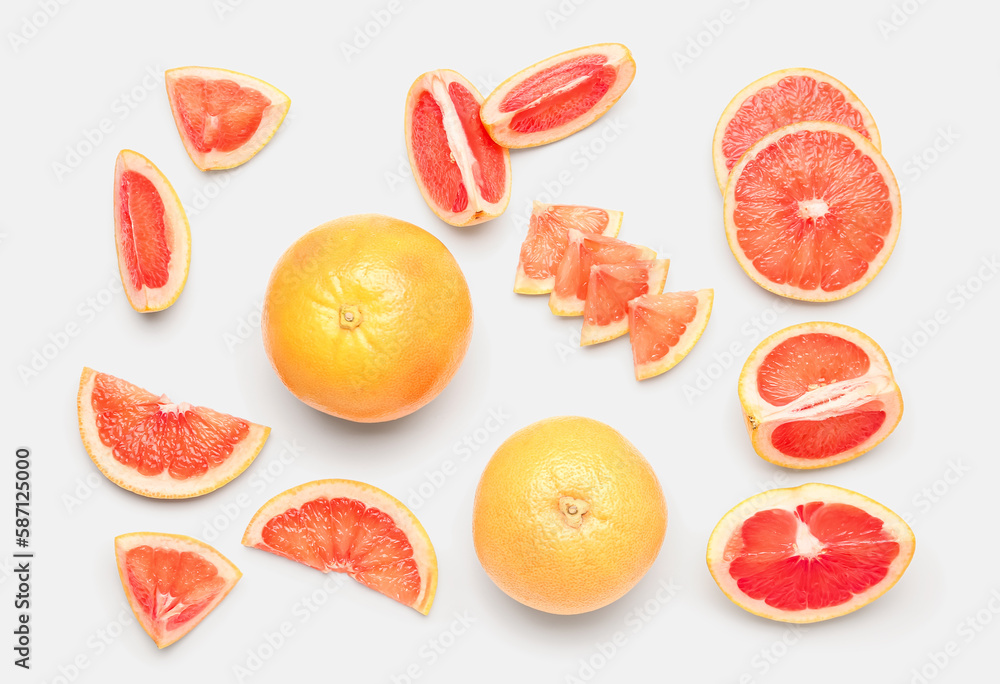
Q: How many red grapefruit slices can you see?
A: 15